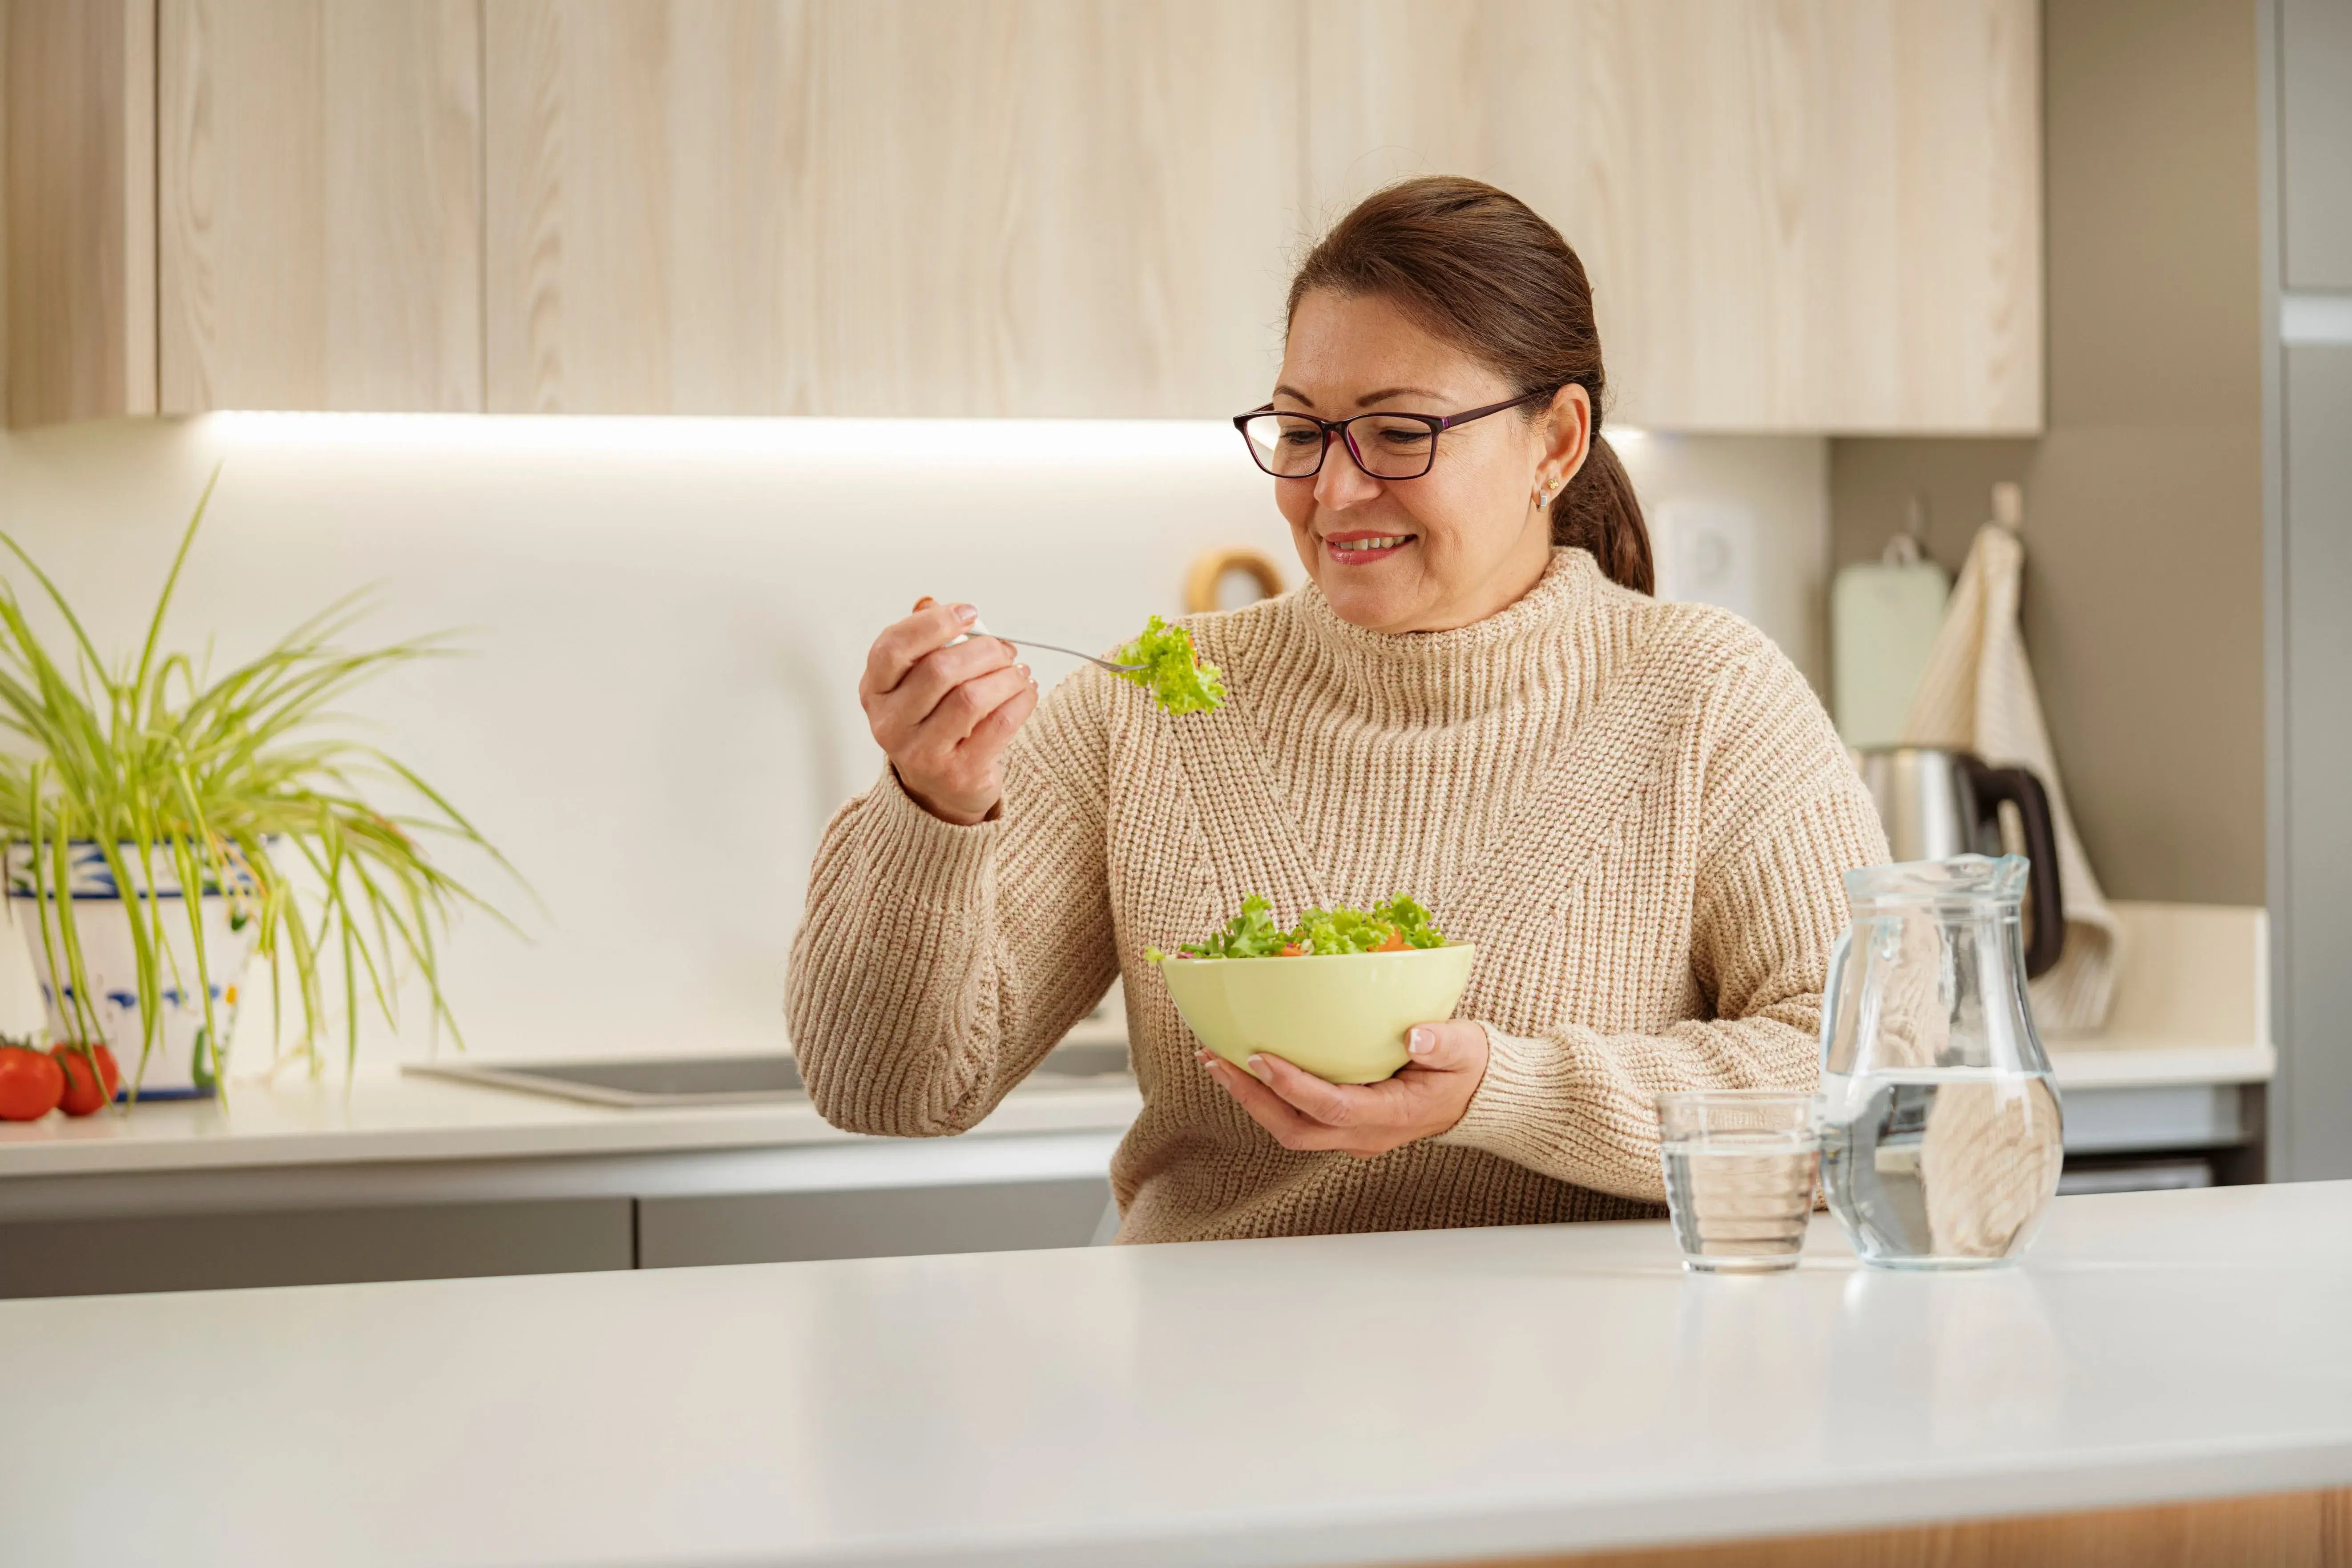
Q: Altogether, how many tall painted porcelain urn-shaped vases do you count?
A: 0